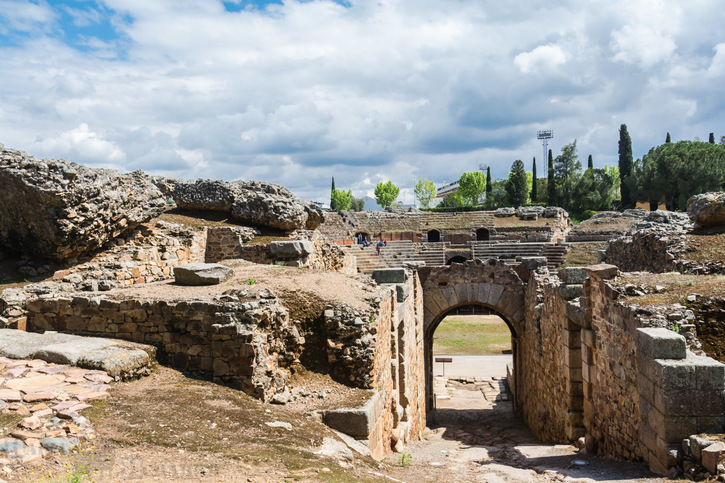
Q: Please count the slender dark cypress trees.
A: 8